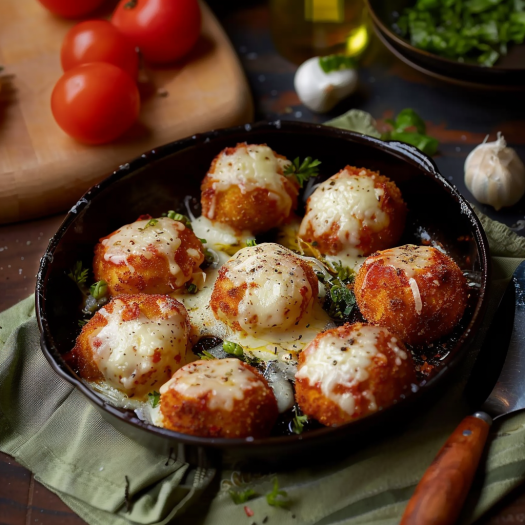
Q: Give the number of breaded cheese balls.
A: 8